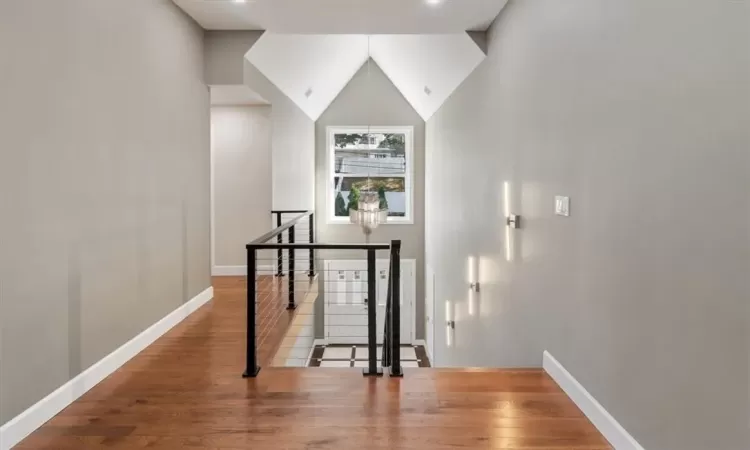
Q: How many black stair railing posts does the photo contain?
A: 6